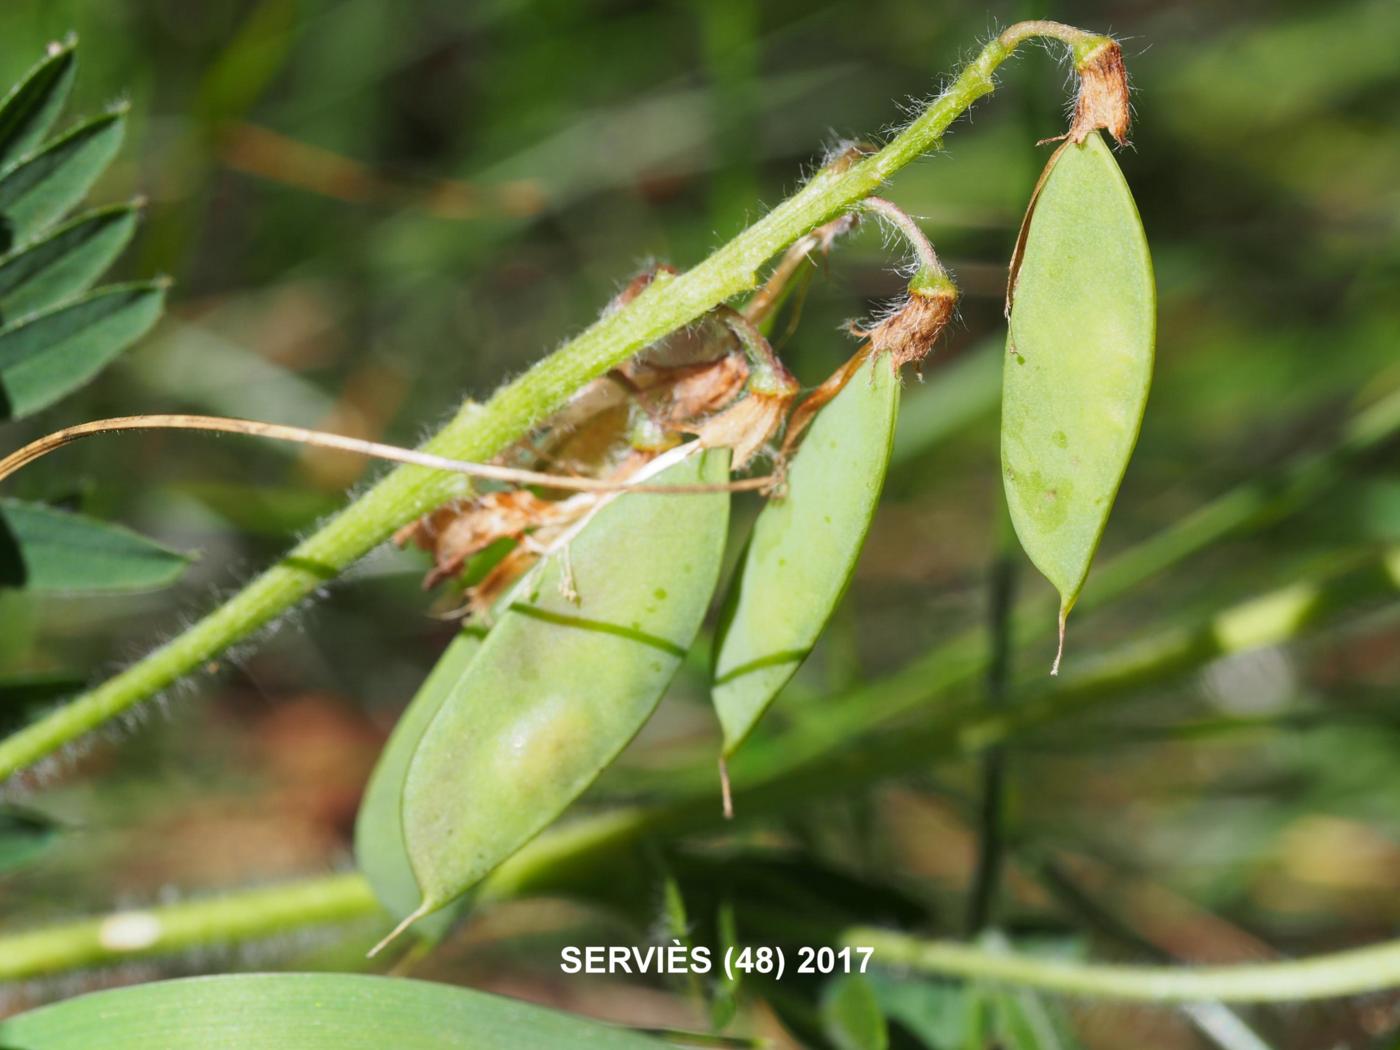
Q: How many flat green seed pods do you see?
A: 4